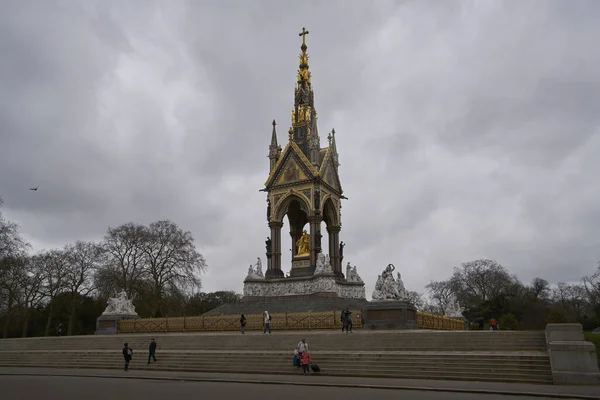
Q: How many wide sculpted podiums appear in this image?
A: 1